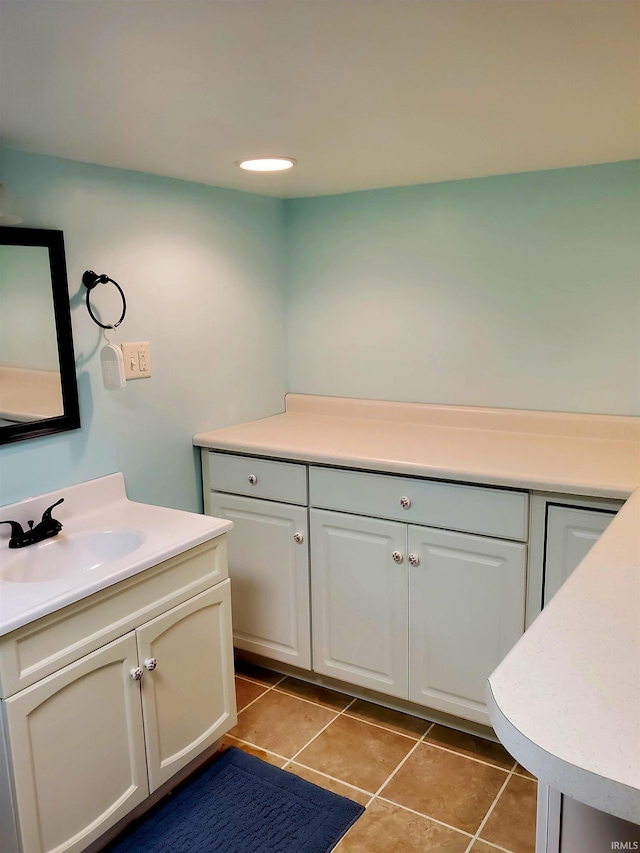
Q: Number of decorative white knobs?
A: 7